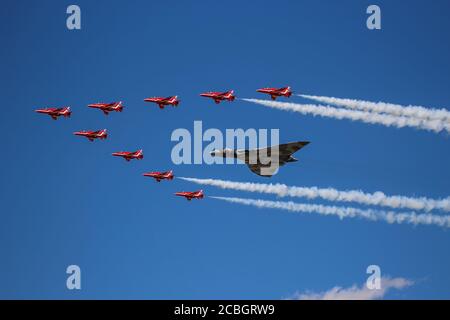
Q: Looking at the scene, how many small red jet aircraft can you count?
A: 9